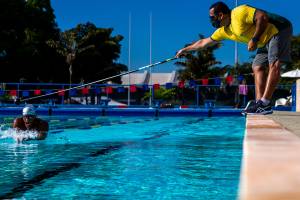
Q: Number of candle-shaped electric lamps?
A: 0